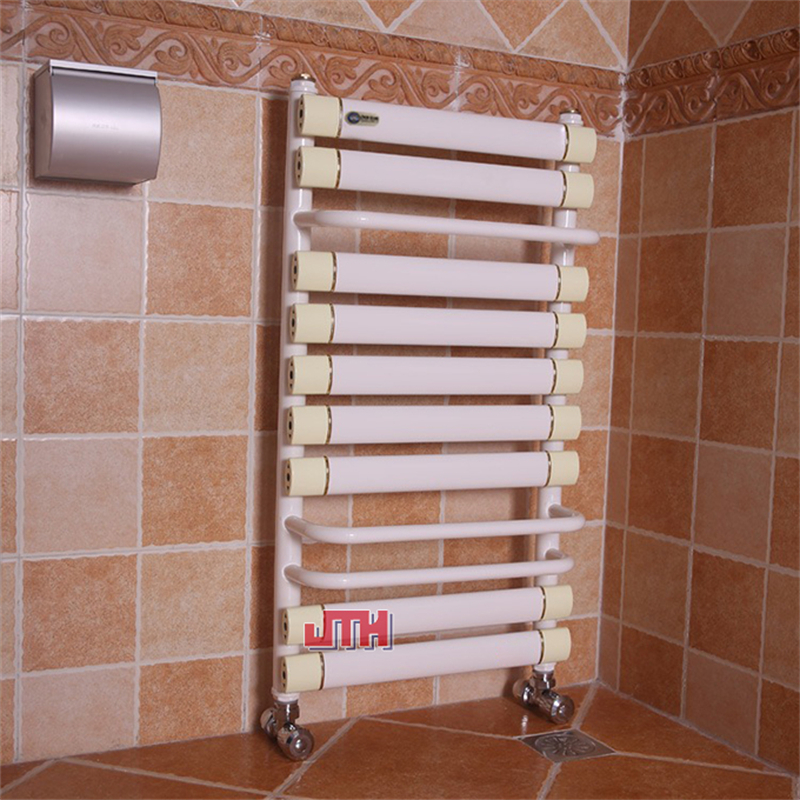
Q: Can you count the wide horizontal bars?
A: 9